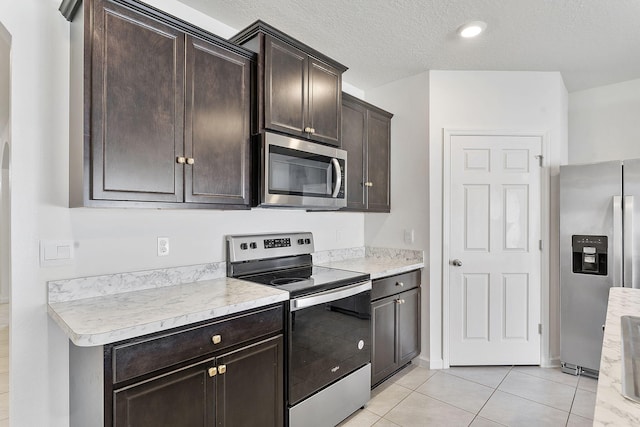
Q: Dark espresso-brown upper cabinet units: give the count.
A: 3